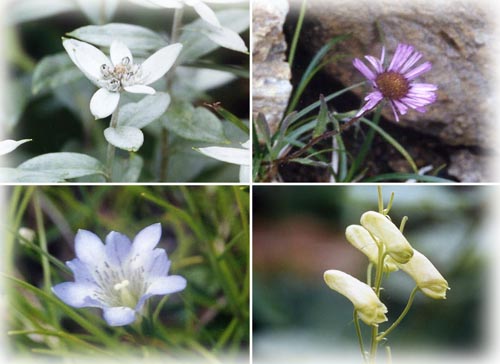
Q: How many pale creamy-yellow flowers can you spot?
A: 4